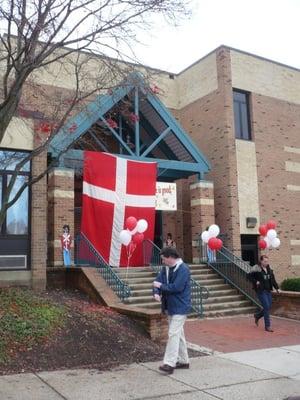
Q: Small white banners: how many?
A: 1